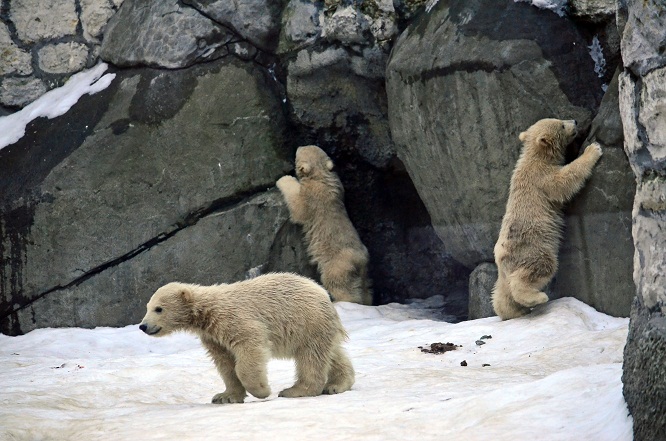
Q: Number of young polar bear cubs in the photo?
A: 3